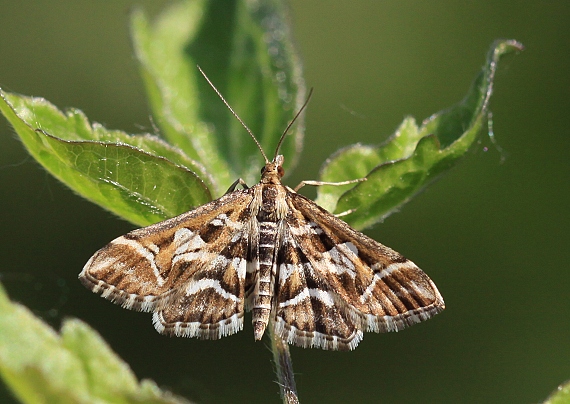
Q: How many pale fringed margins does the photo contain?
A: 4